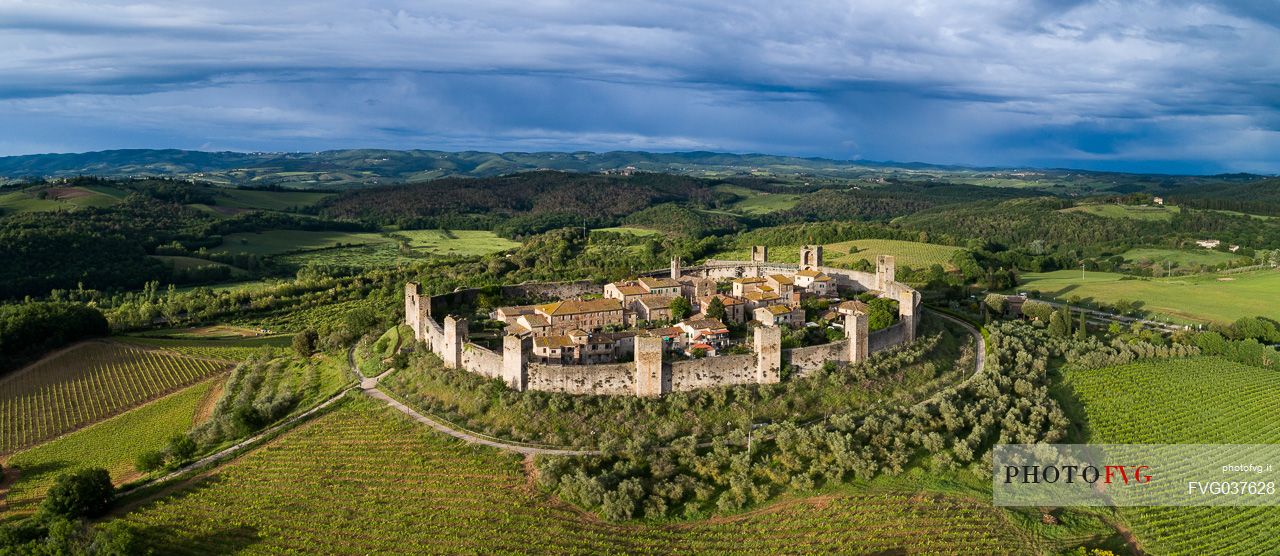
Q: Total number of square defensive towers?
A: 11